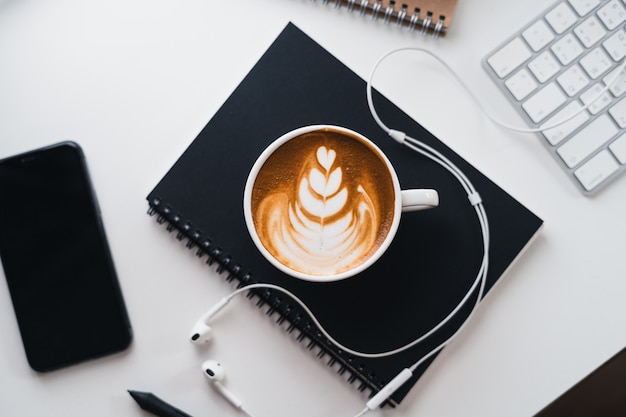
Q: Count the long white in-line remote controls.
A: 1